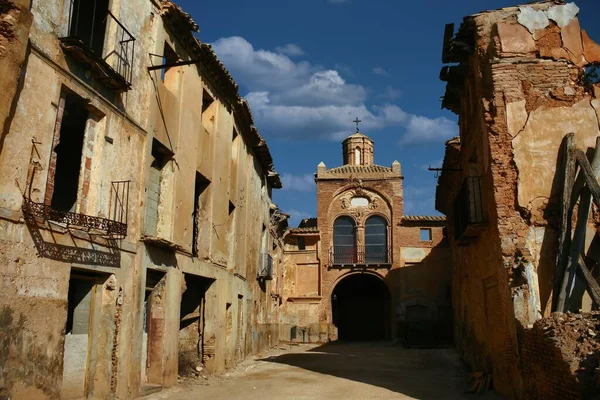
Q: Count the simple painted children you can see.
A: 0